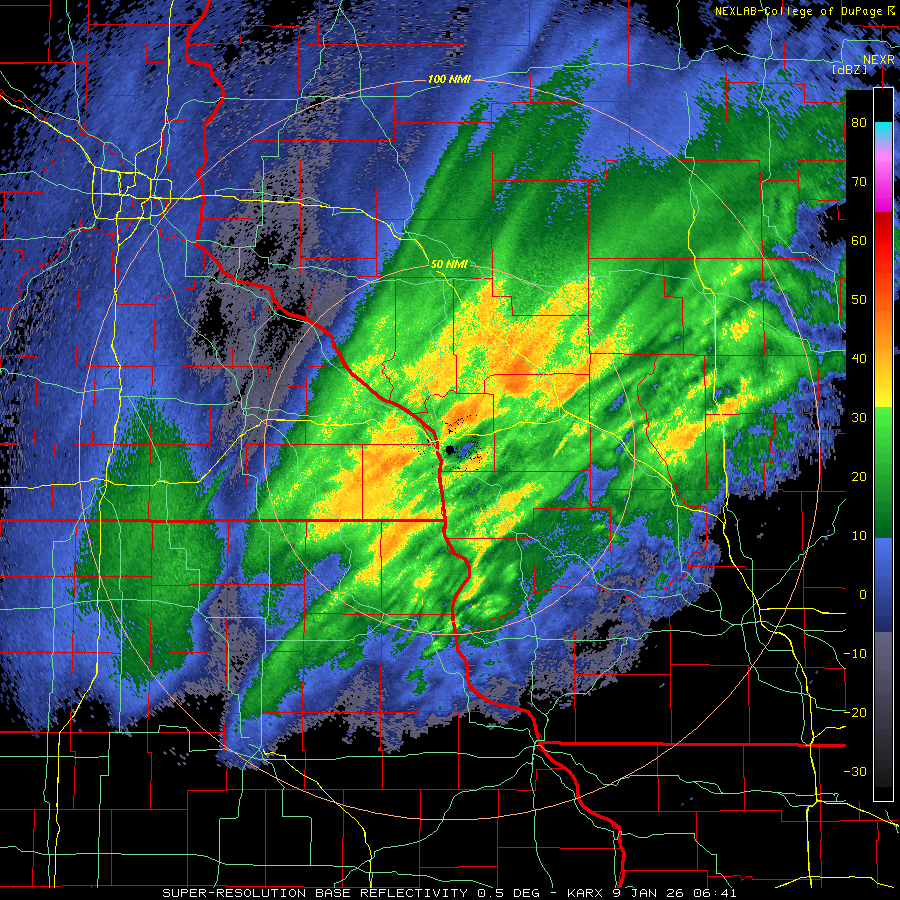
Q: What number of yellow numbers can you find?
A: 14